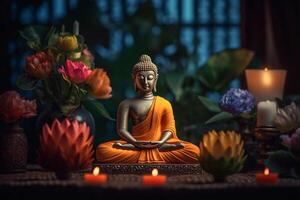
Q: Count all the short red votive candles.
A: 3